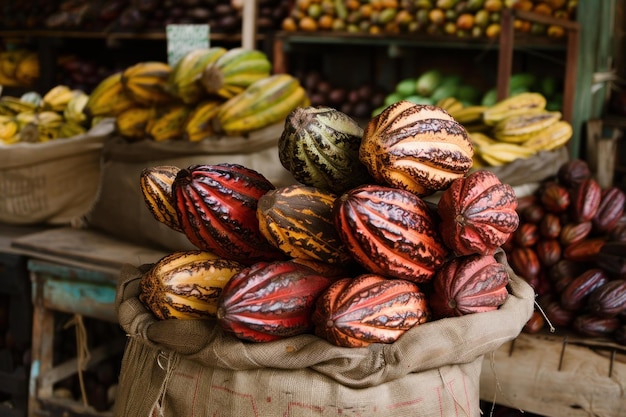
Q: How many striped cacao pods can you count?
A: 11